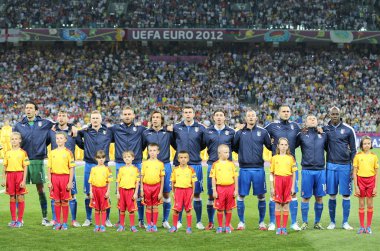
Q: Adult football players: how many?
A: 11